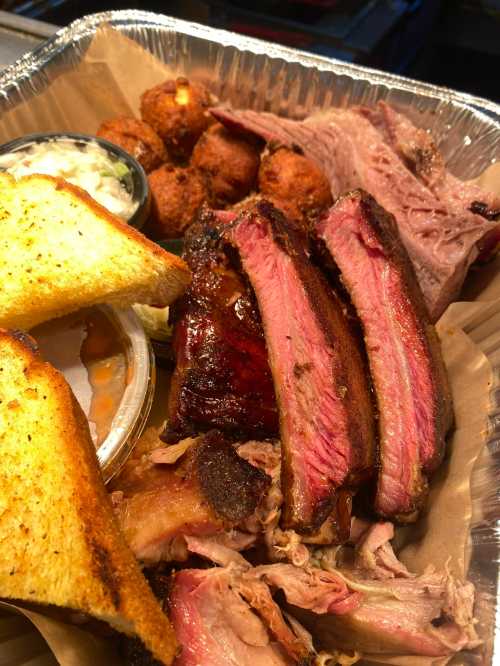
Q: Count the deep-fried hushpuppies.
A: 5